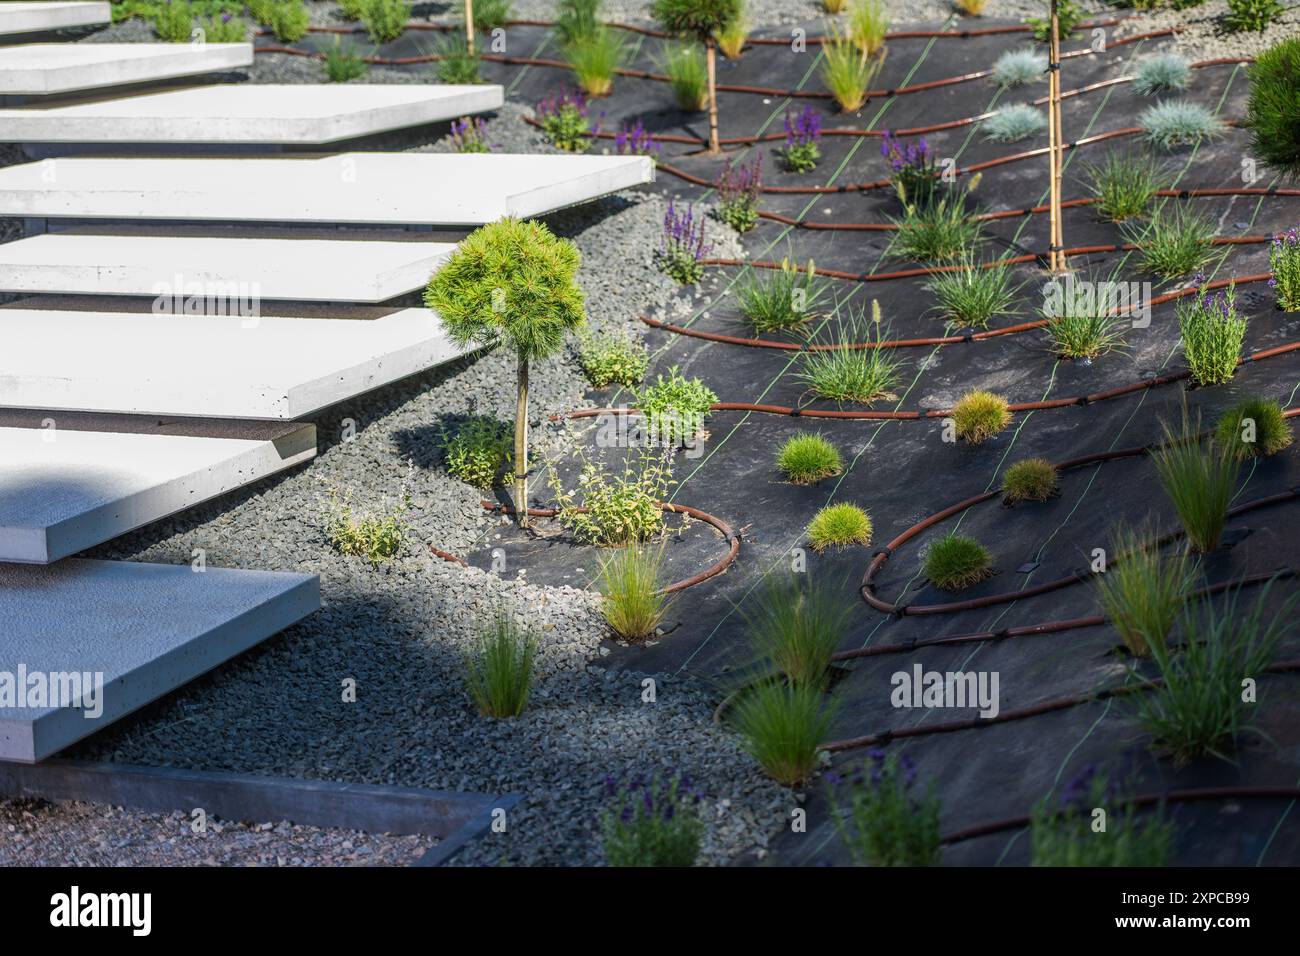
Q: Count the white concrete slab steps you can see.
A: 8